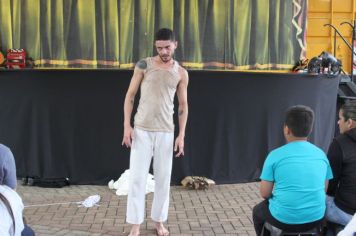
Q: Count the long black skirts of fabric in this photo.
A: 1